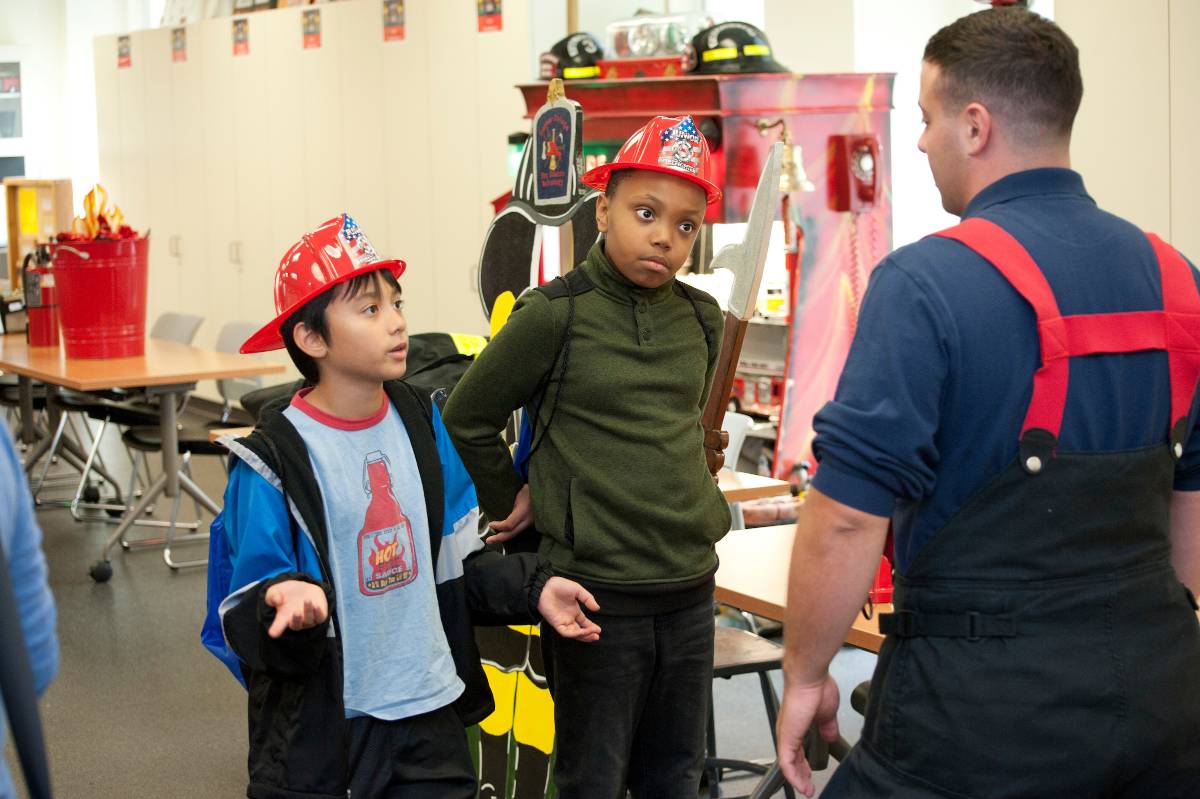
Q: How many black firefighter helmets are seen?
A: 2